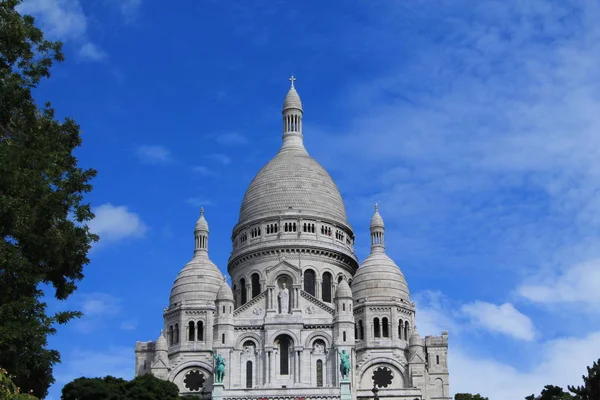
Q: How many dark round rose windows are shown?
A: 2